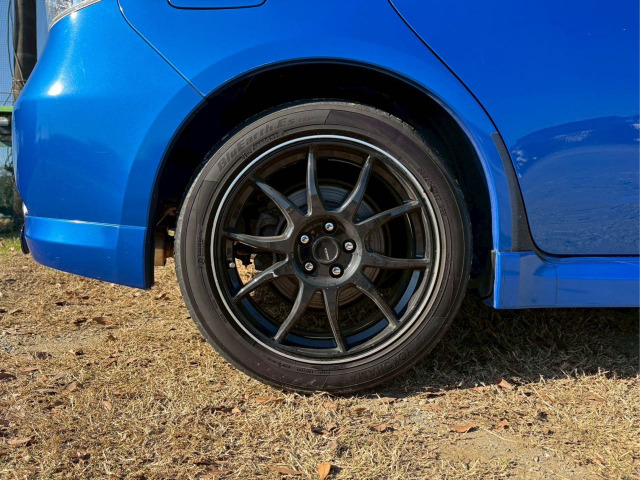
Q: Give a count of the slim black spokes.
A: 10